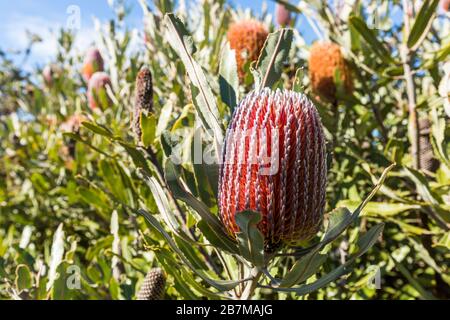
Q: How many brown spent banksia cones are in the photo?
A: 3